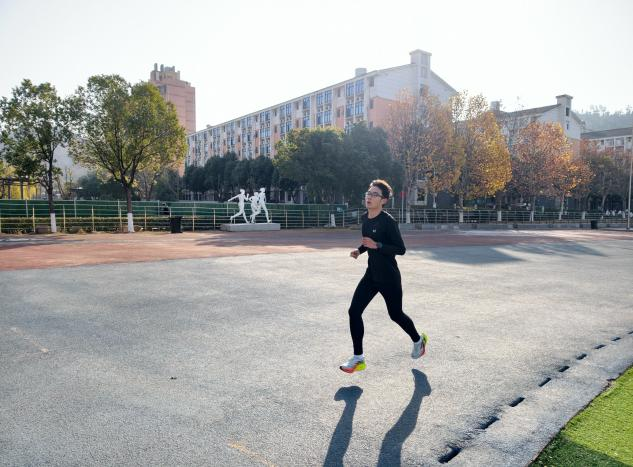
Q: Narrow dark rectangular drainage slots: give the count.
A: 9